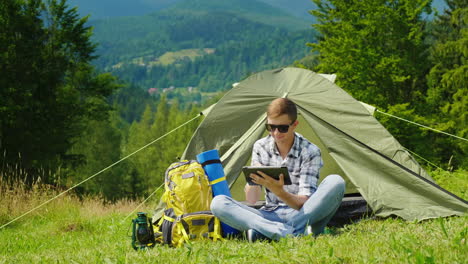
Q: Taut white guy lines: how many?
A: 4